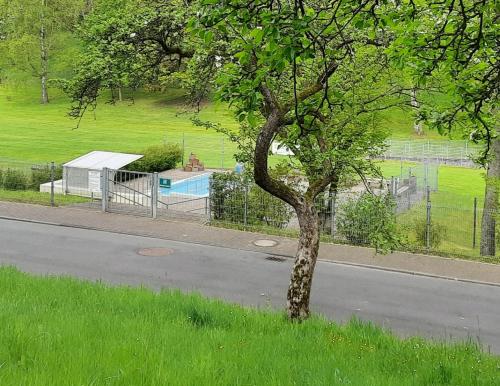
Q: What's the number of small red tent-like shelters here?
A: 0